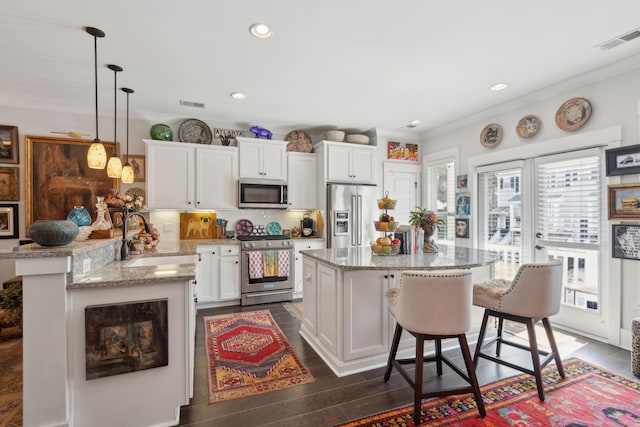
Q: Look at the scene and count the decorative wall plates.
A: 3